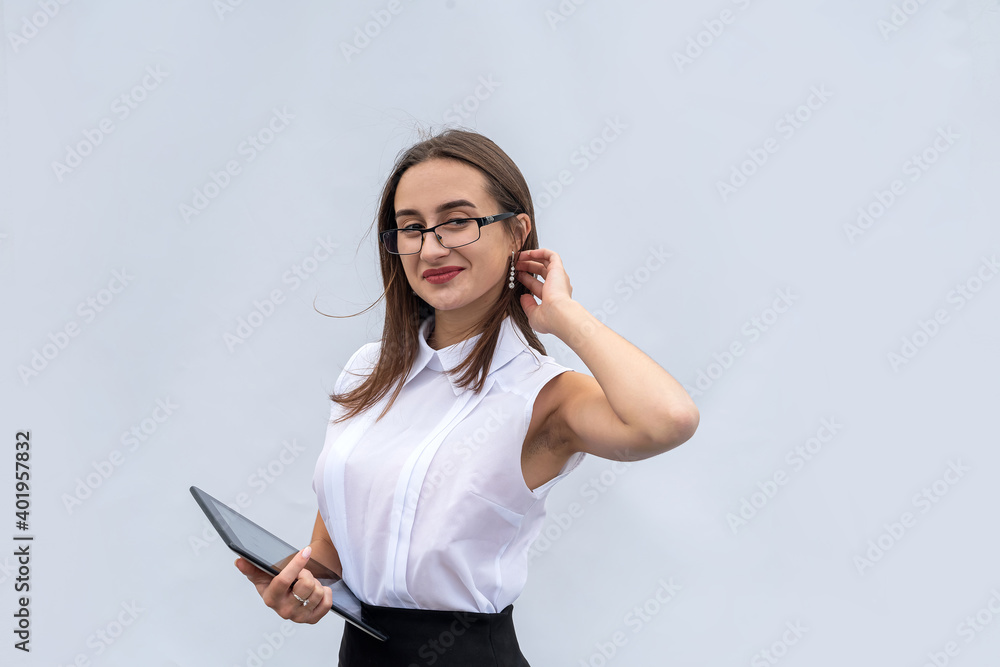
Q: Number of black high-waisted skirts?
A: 1